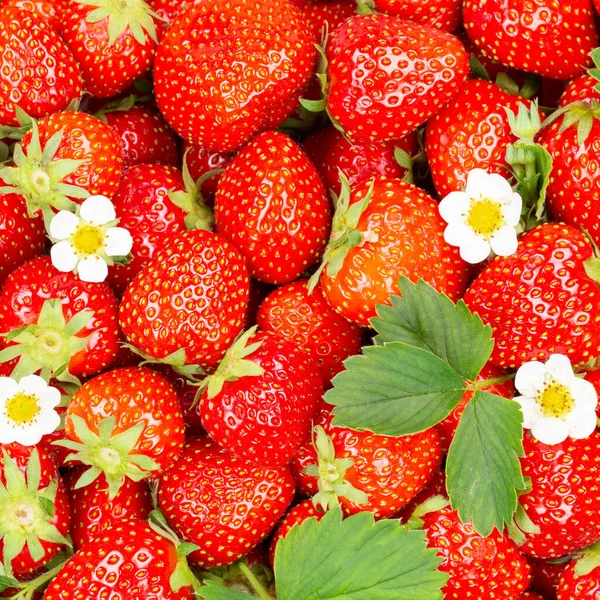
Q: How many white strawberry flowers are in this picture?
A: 4